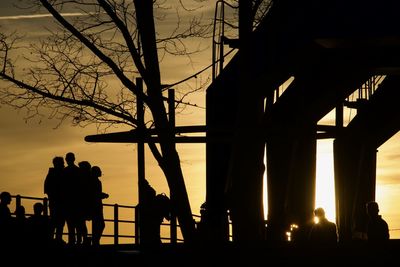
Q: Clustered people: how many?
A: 4